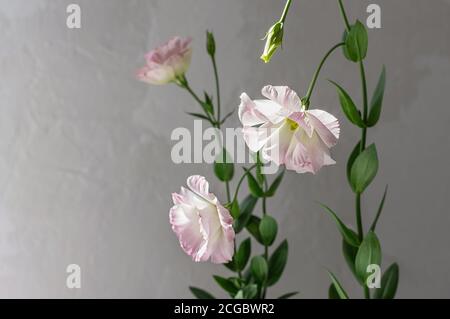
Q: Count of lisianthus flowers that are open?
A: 3